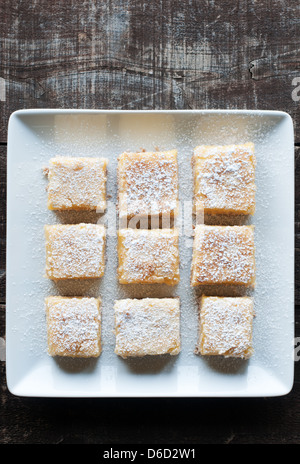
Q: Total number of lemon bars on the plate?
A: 9